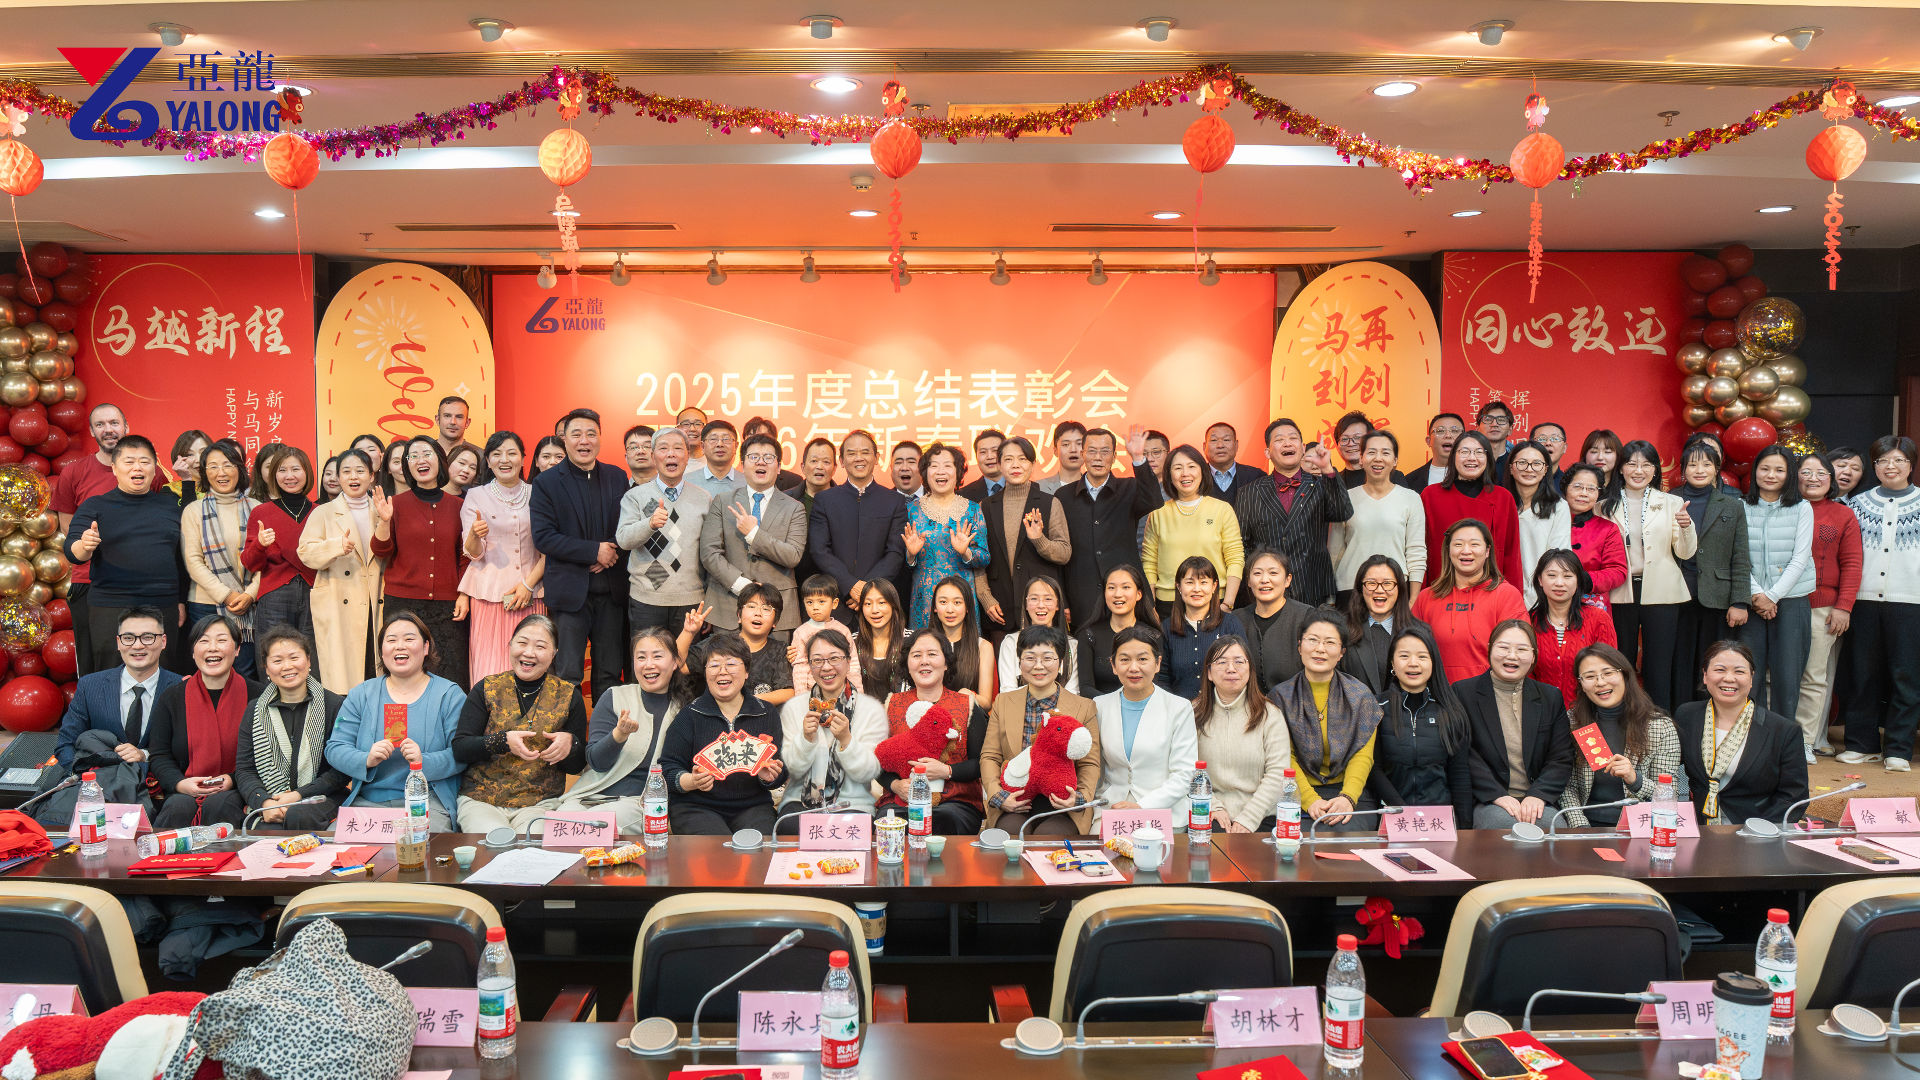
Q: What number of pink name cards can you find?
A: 13